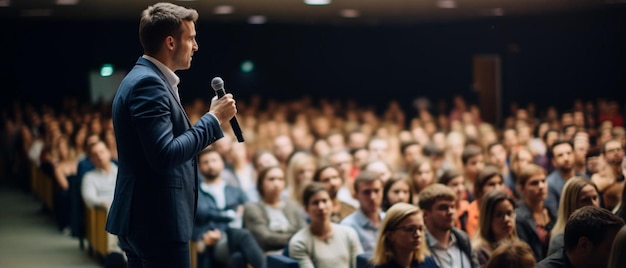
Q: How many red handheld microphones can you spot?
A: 0